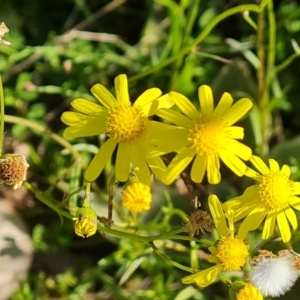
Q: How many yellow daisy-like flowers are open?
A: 4